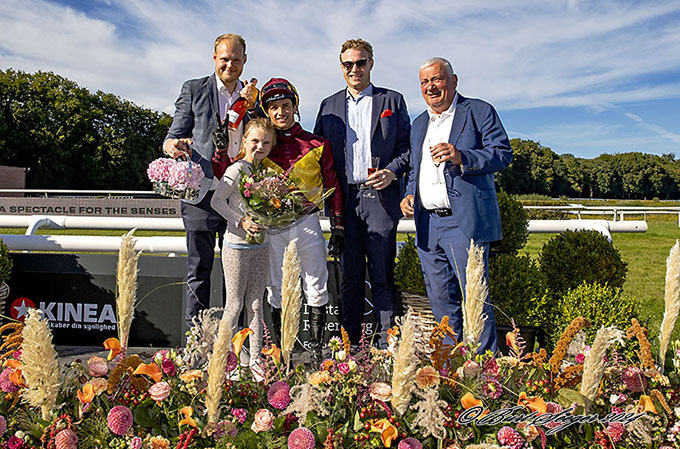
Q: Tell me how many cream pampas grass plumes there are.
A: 8